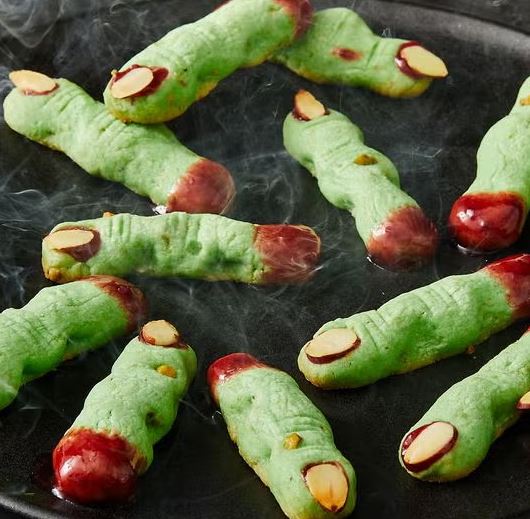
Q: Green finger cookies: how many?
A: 11